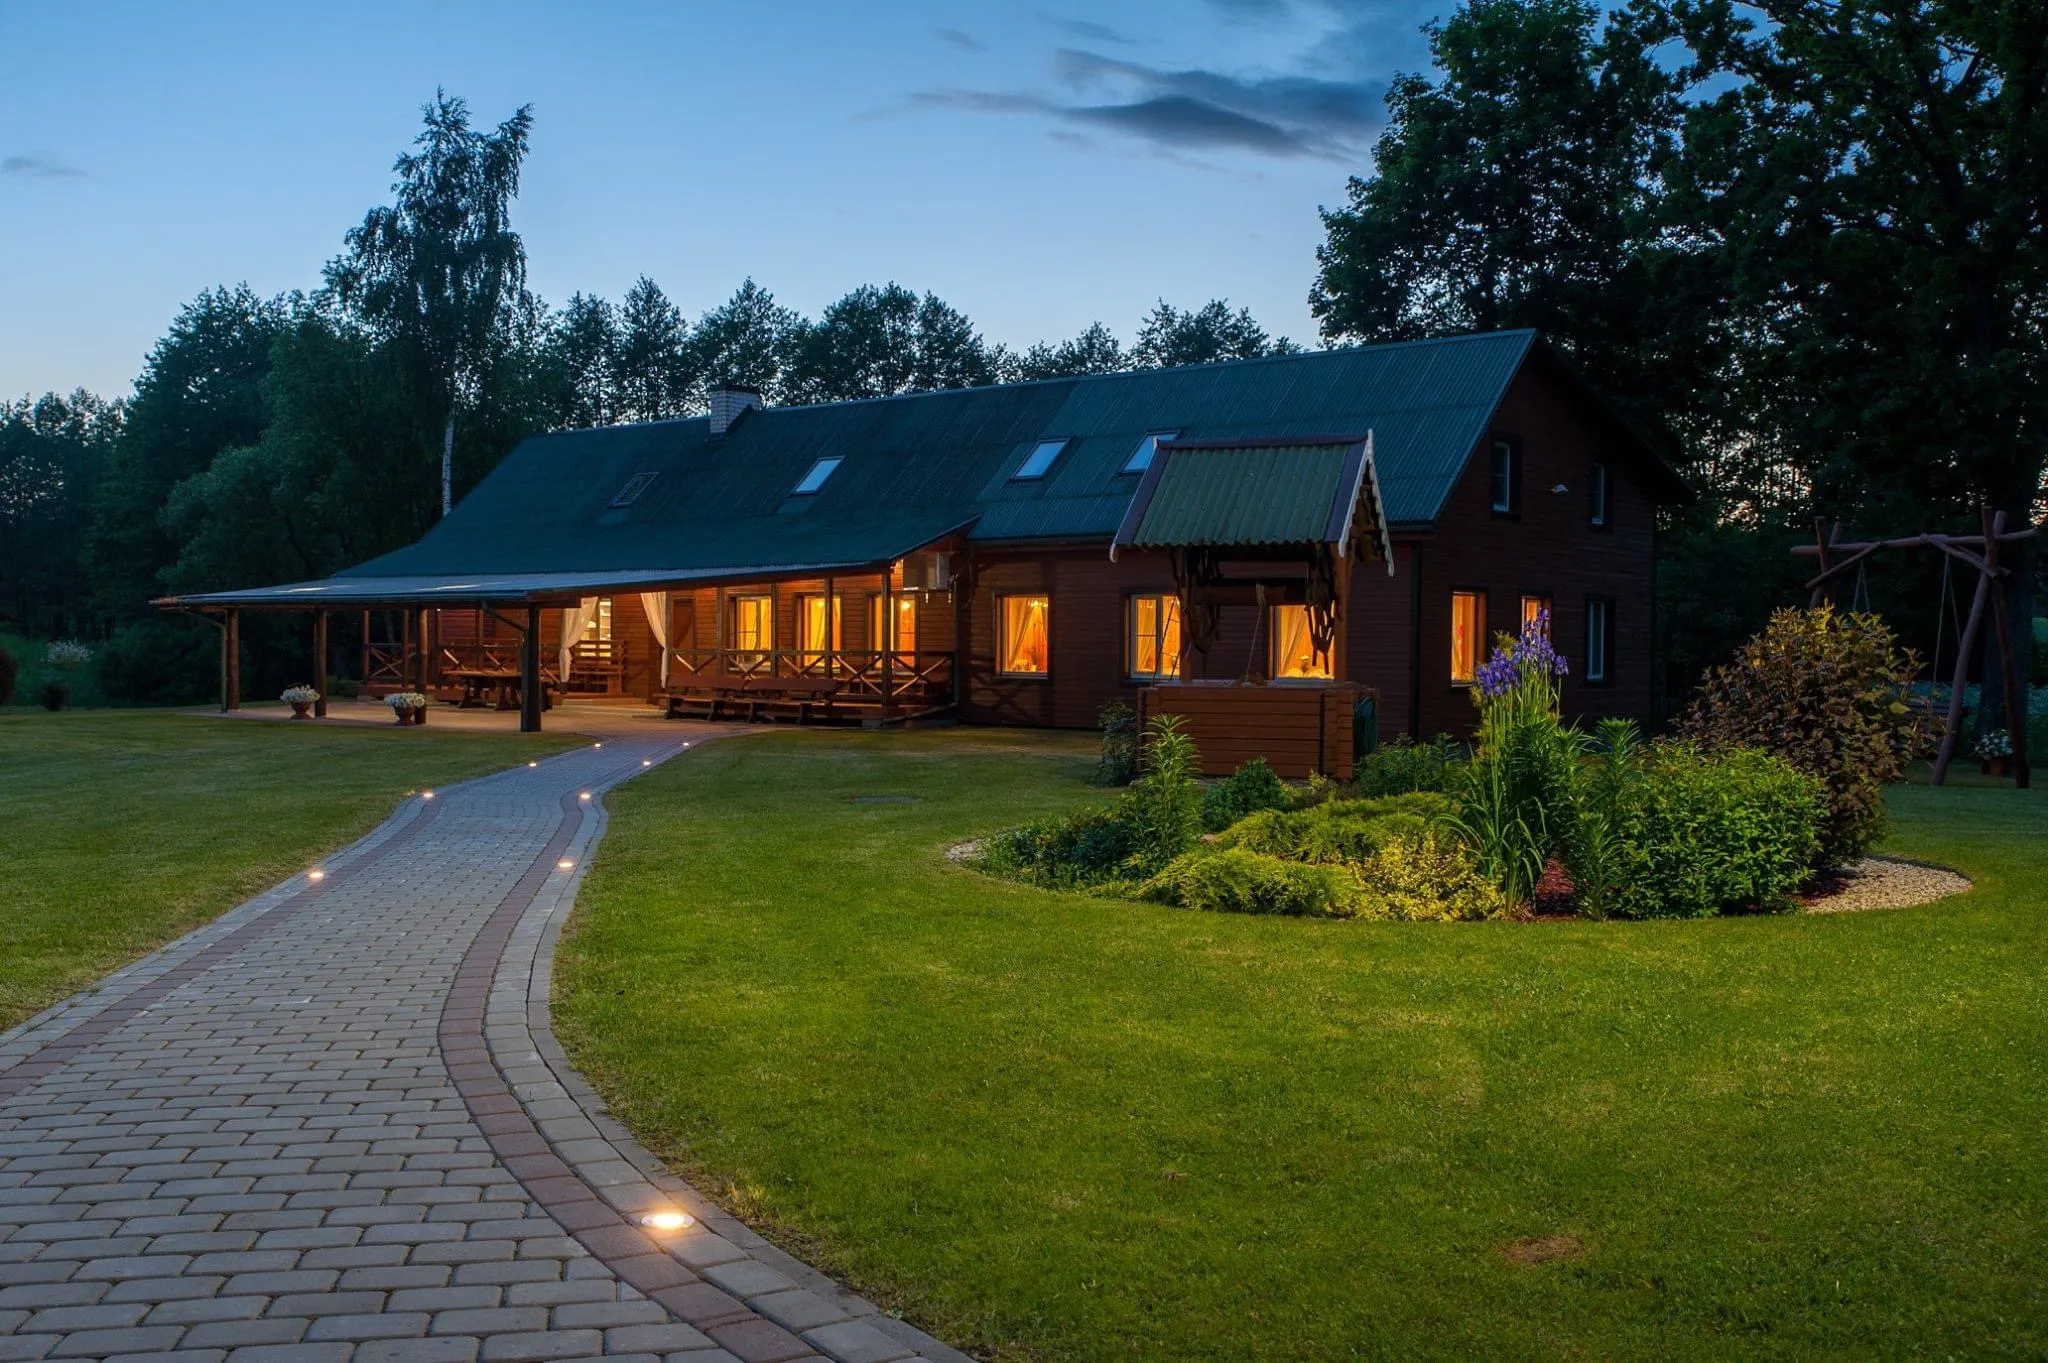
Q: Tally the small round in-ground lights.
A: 9